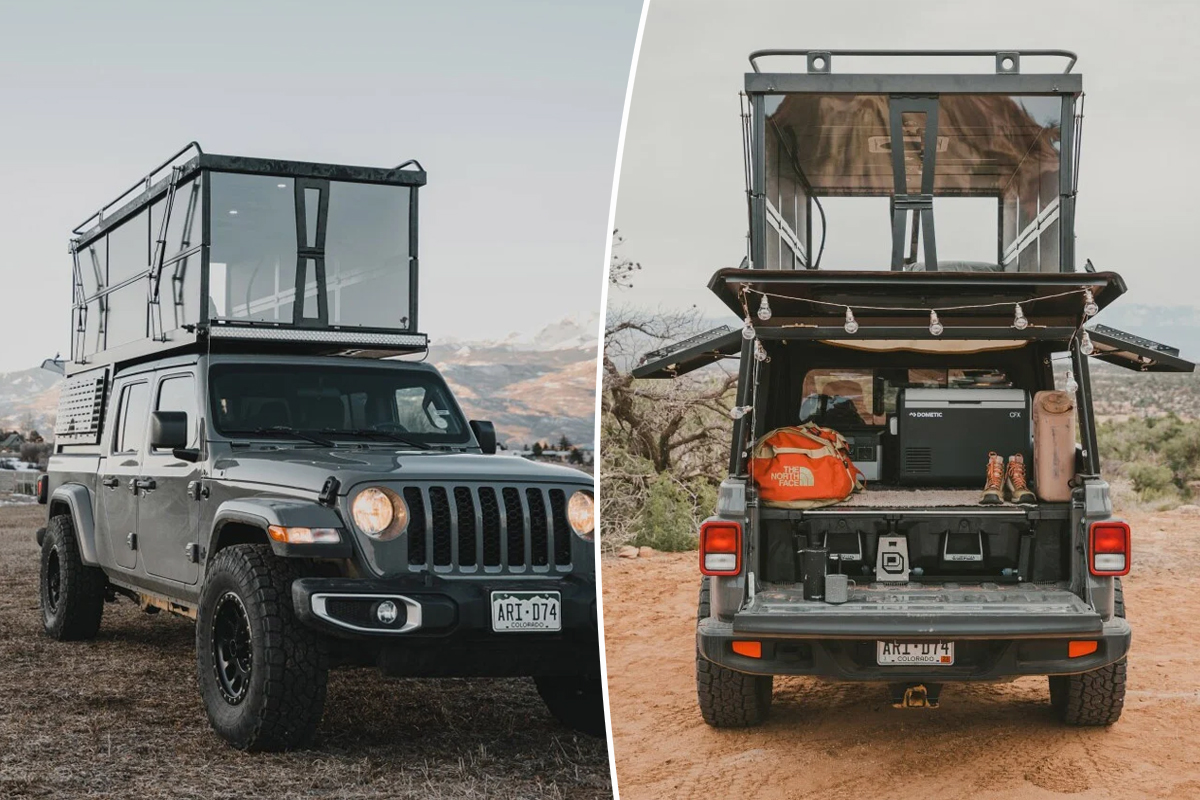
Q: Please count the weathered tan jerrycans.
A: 1